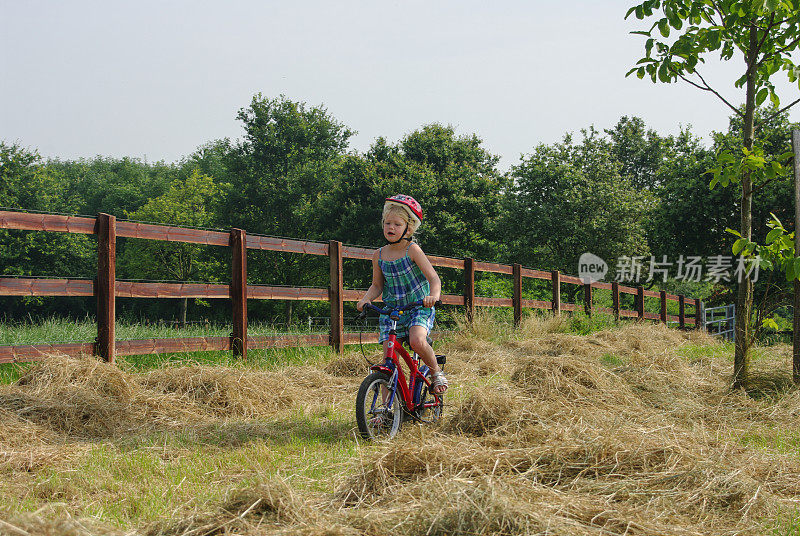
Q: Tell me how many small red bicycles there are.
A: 1